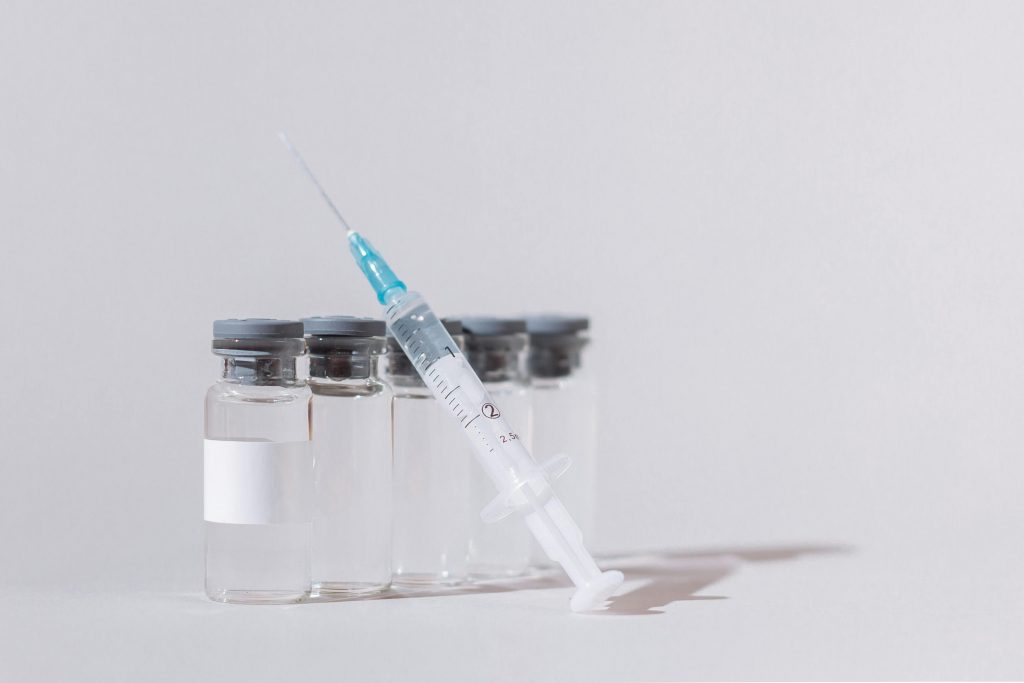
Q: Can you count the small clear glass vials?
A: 5